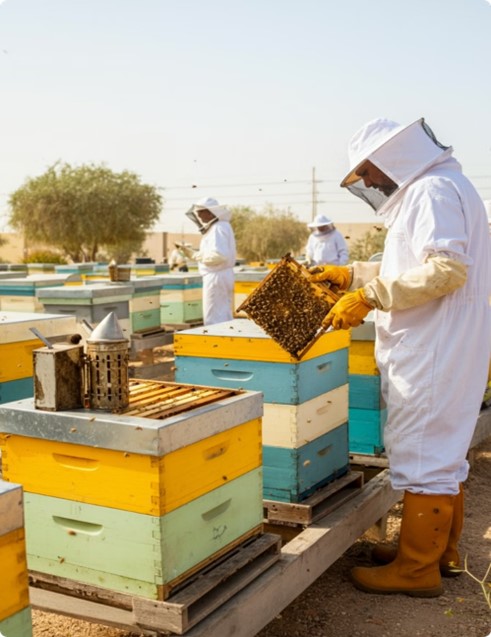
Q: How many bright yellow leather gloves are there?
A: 2